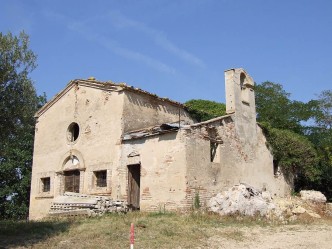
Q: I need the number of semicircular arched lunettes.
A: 1